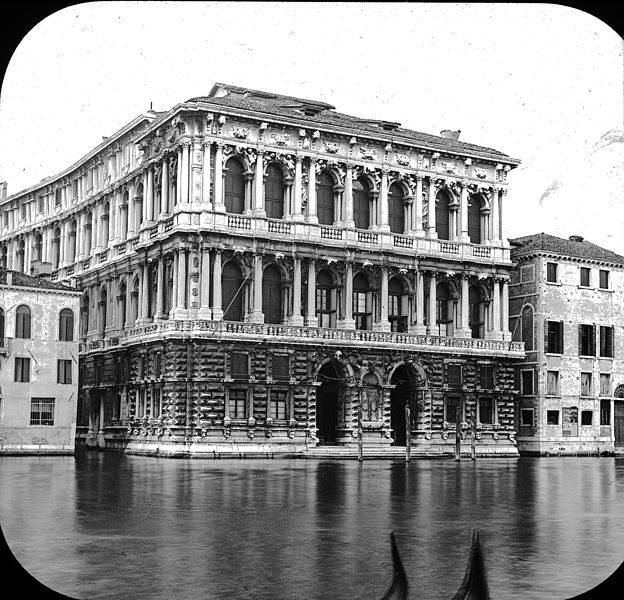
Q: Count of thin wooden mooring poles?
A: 4